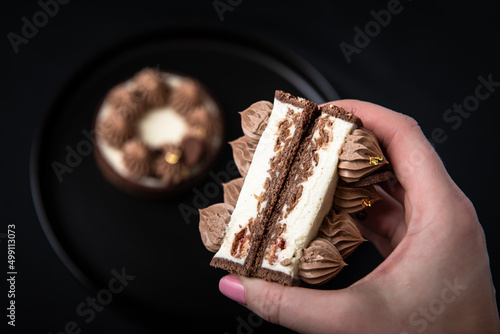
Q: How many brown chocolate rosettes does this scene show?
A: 15